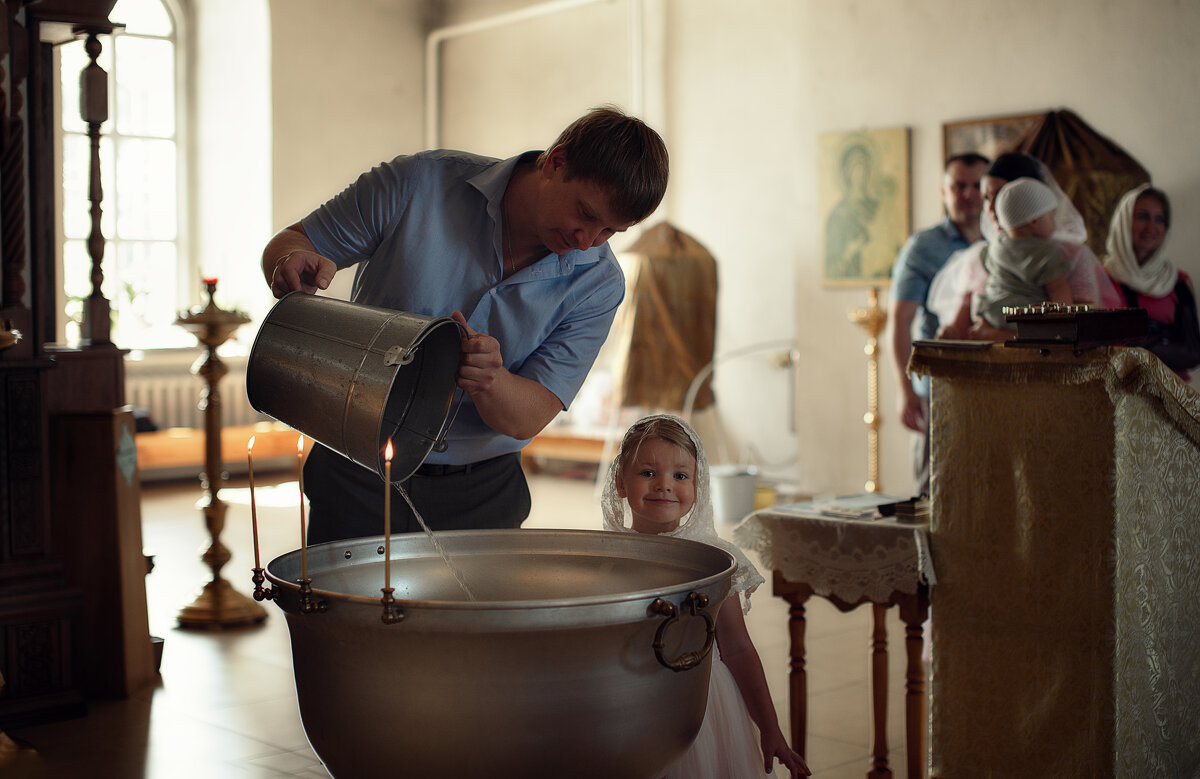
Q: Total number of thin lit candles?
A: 3